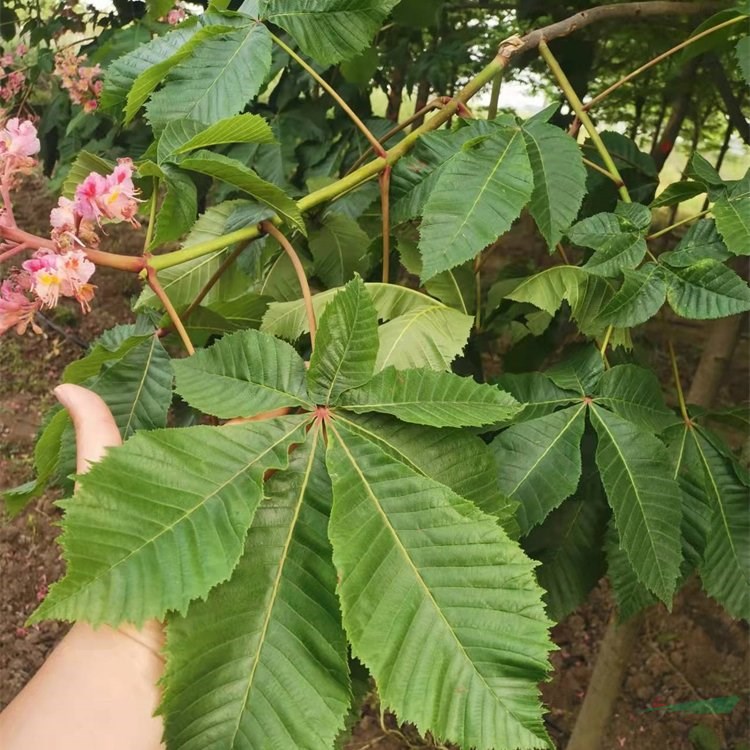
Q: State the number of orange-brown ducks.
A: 0